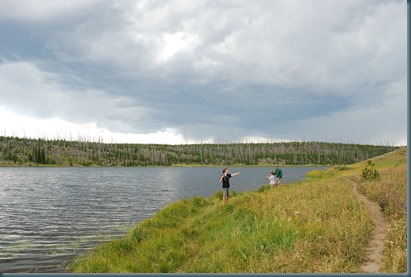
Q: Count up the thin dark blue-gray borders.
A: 2